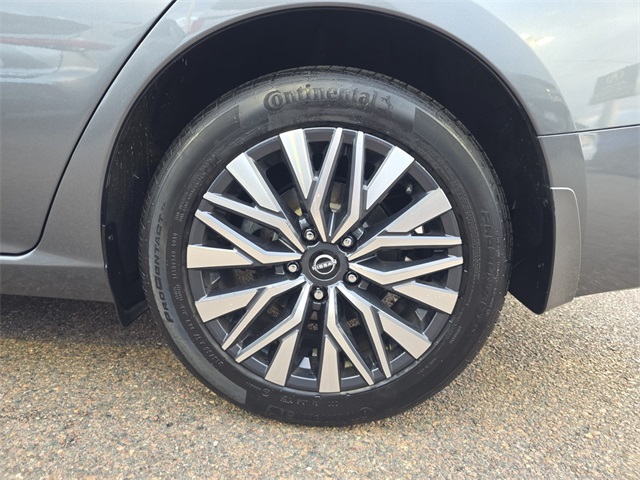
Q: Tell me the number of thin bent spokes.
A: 10